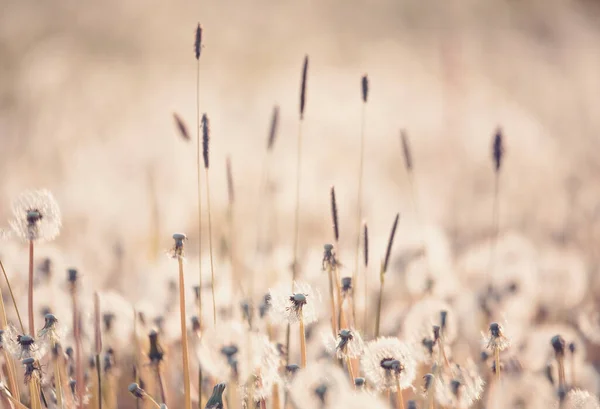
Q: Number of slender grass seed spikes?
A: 12